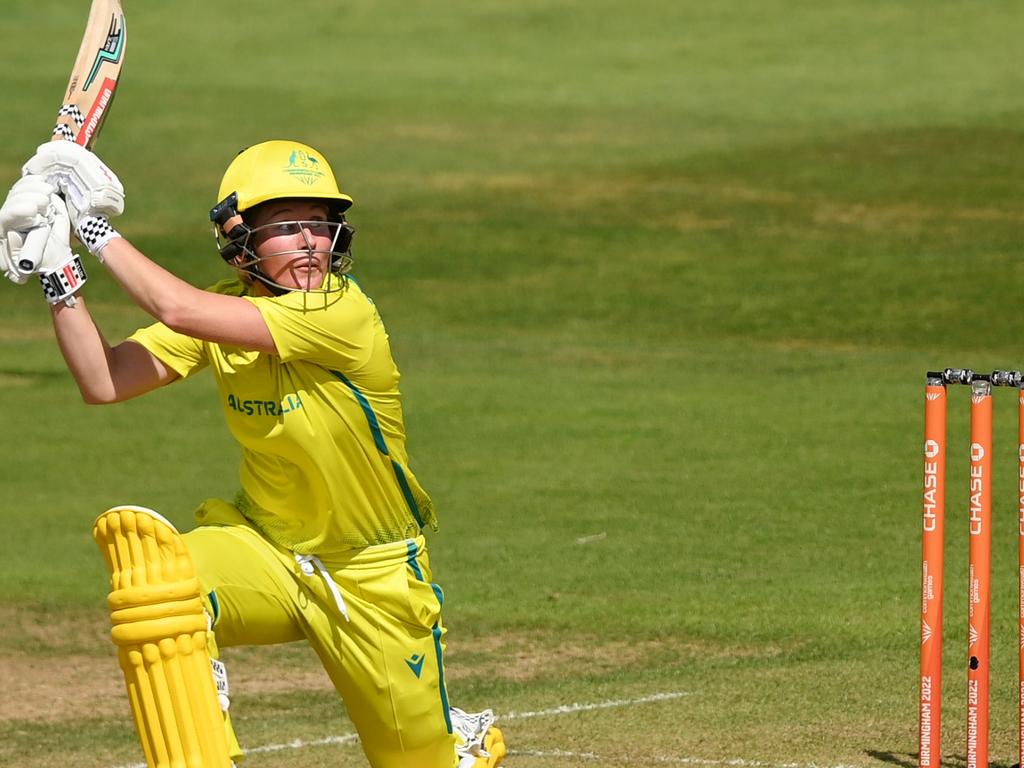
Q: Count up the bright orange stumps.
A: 3